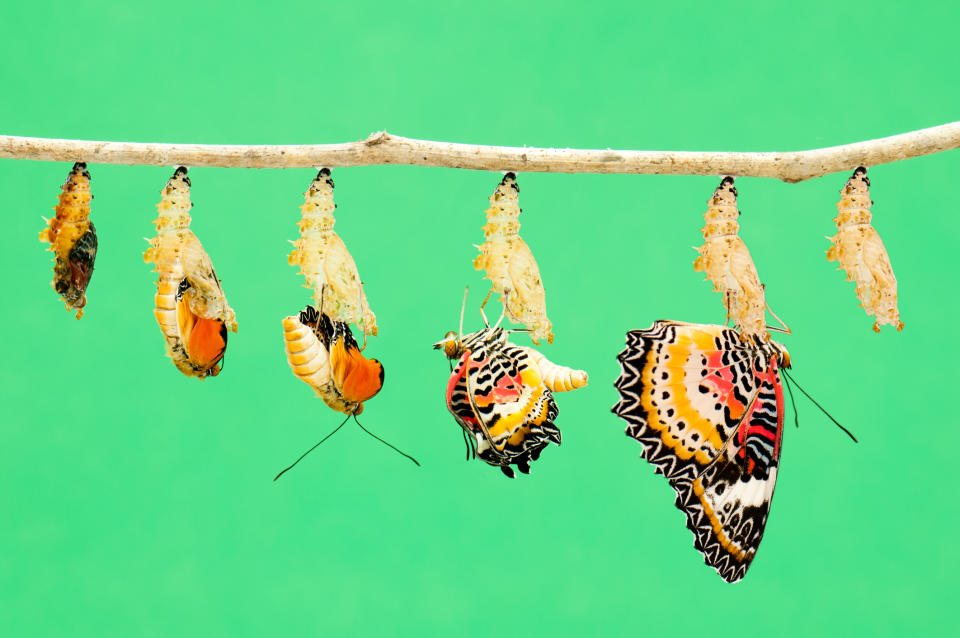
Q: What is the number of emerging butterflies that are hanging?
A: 4